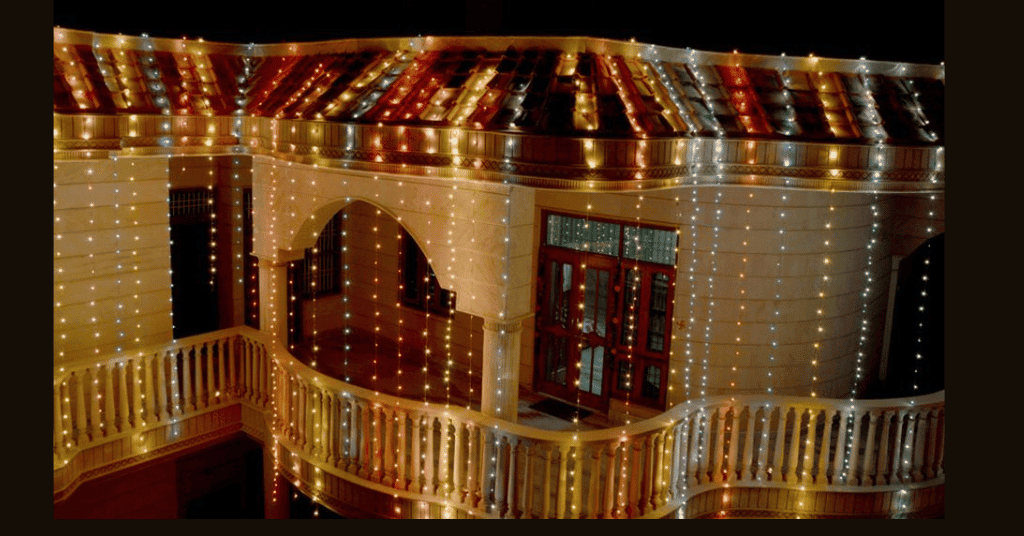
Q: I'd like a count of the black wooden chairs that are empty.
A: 0